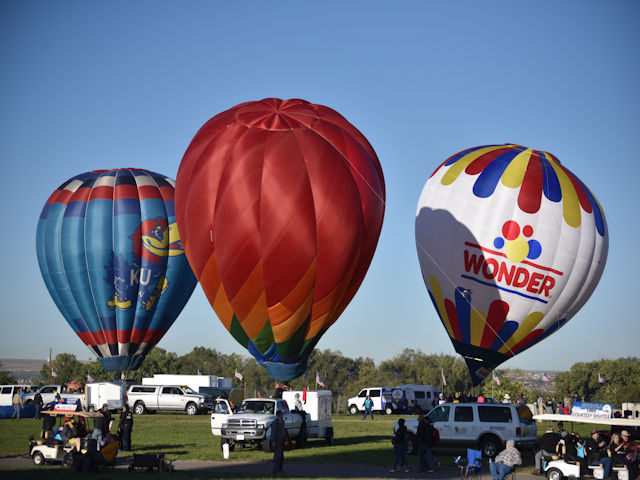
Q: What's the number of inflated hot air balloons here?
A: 3